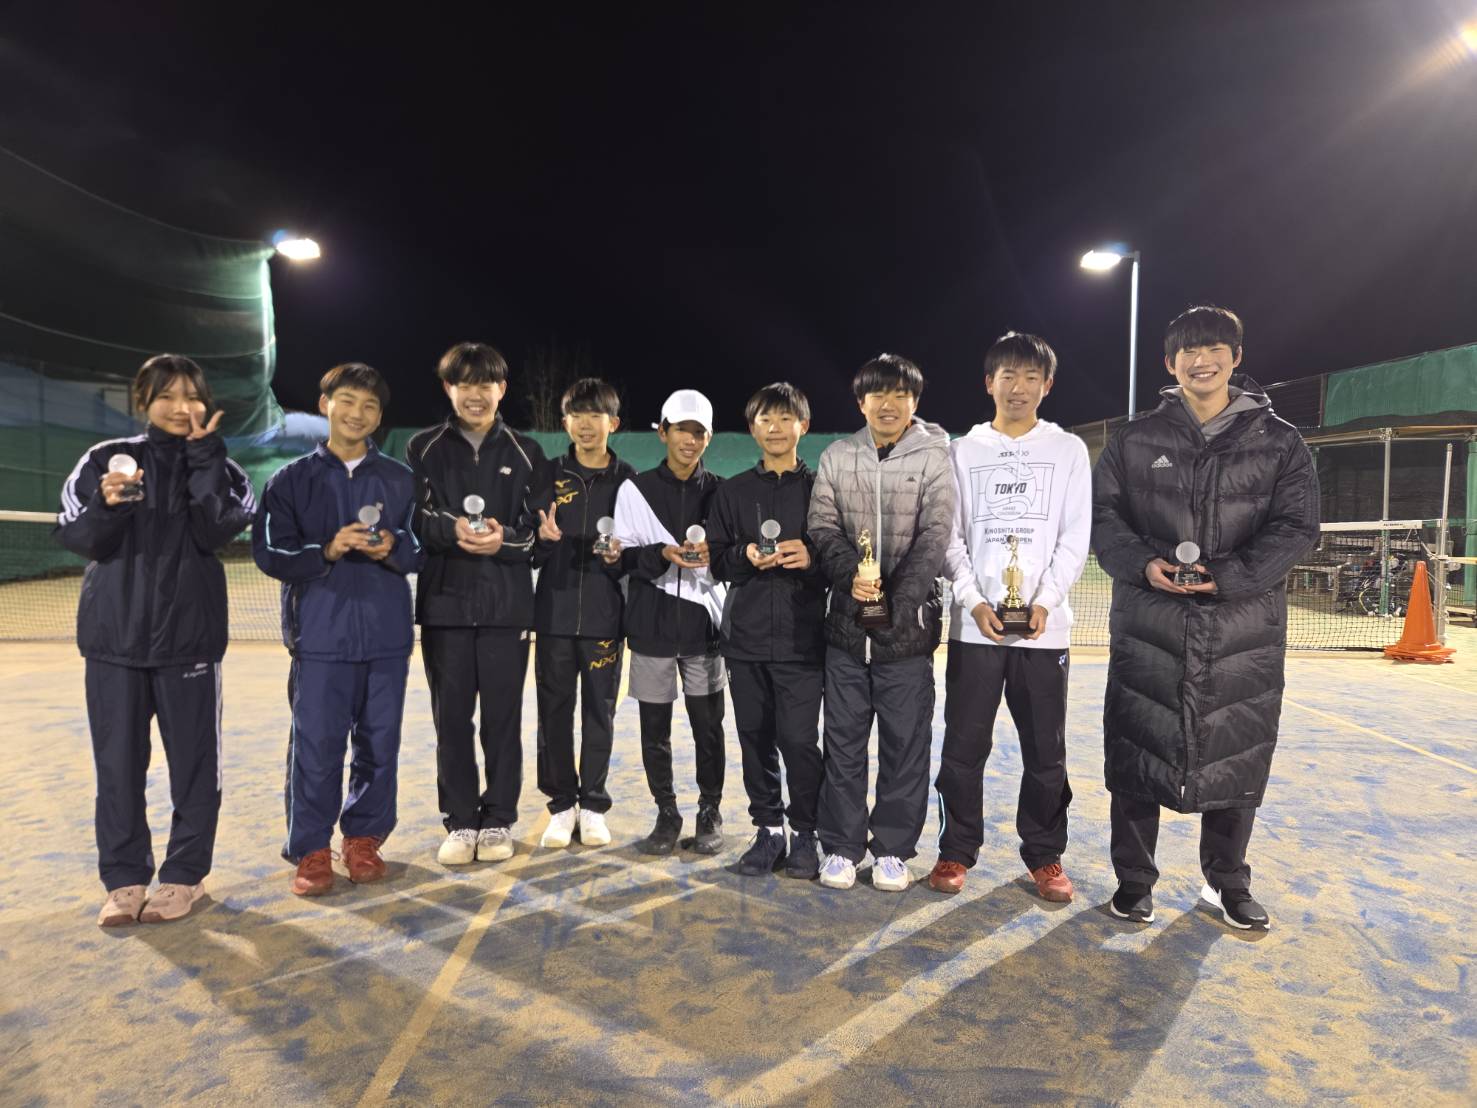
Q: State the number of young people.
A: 9